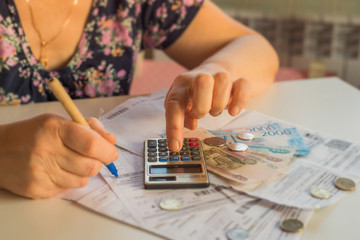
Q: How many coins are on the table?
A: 8